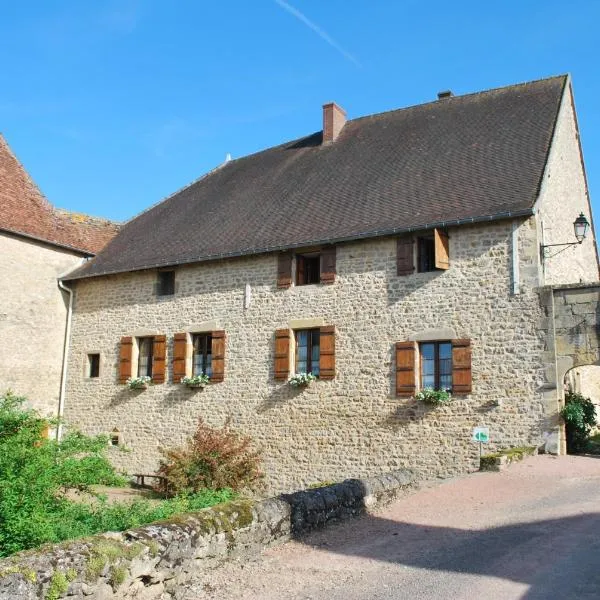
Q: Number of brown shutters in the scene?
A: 12